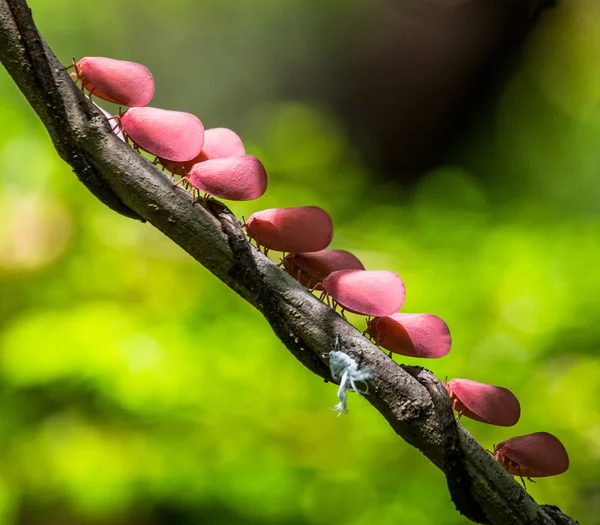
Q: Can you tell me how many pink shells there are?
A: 10